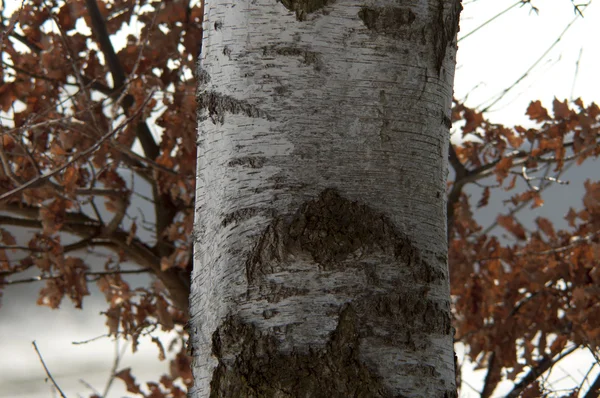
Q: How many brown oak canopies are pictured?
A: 2